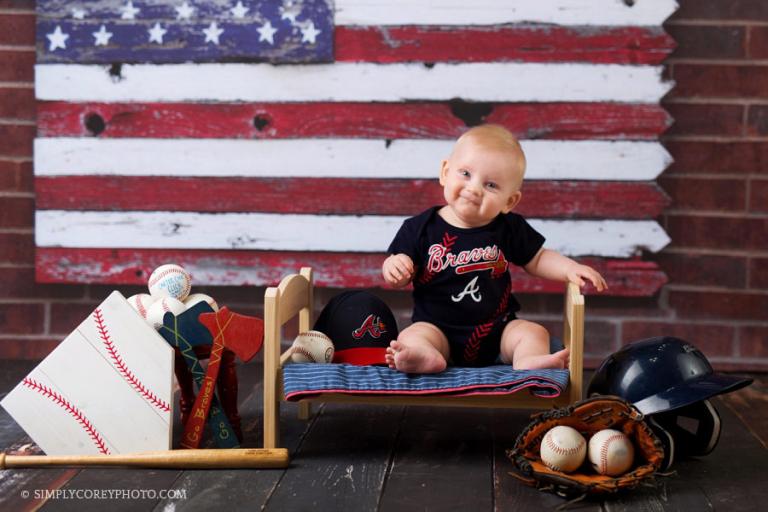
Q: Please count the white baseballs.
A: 7